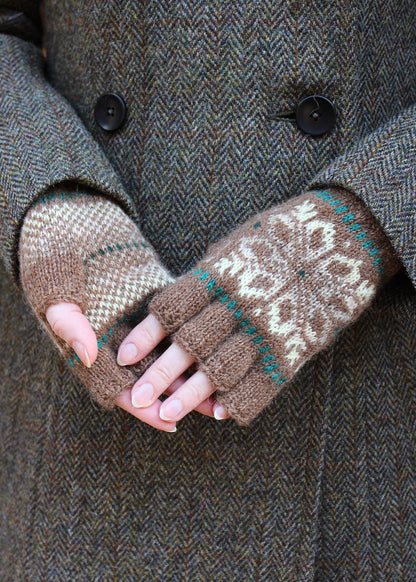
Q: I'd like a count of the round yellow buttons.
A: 0